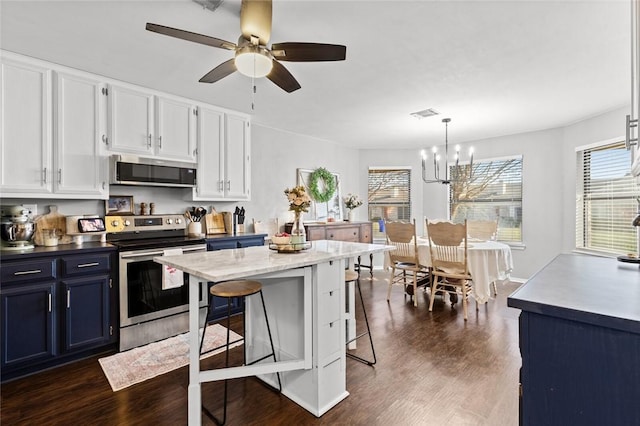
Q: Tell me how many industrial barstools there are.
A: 2